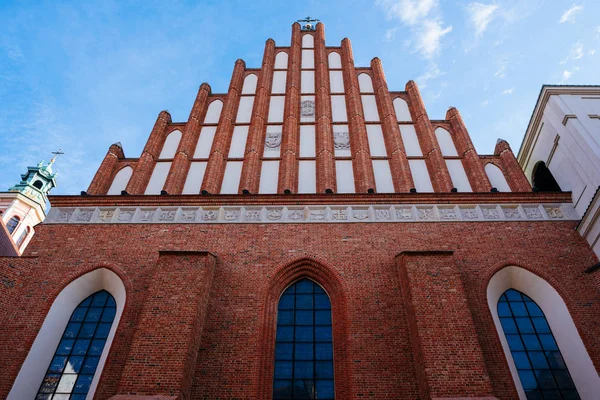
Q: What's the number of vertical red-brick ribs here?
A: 12